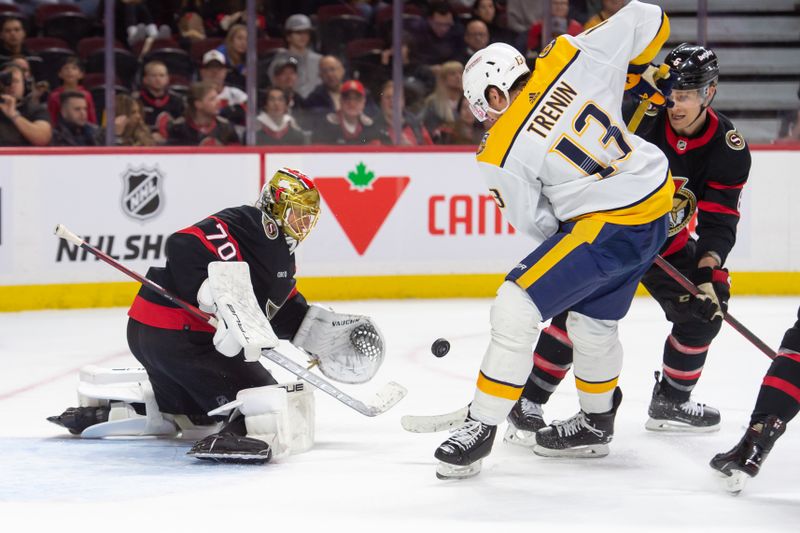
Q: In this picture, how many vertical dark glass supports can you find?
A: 5